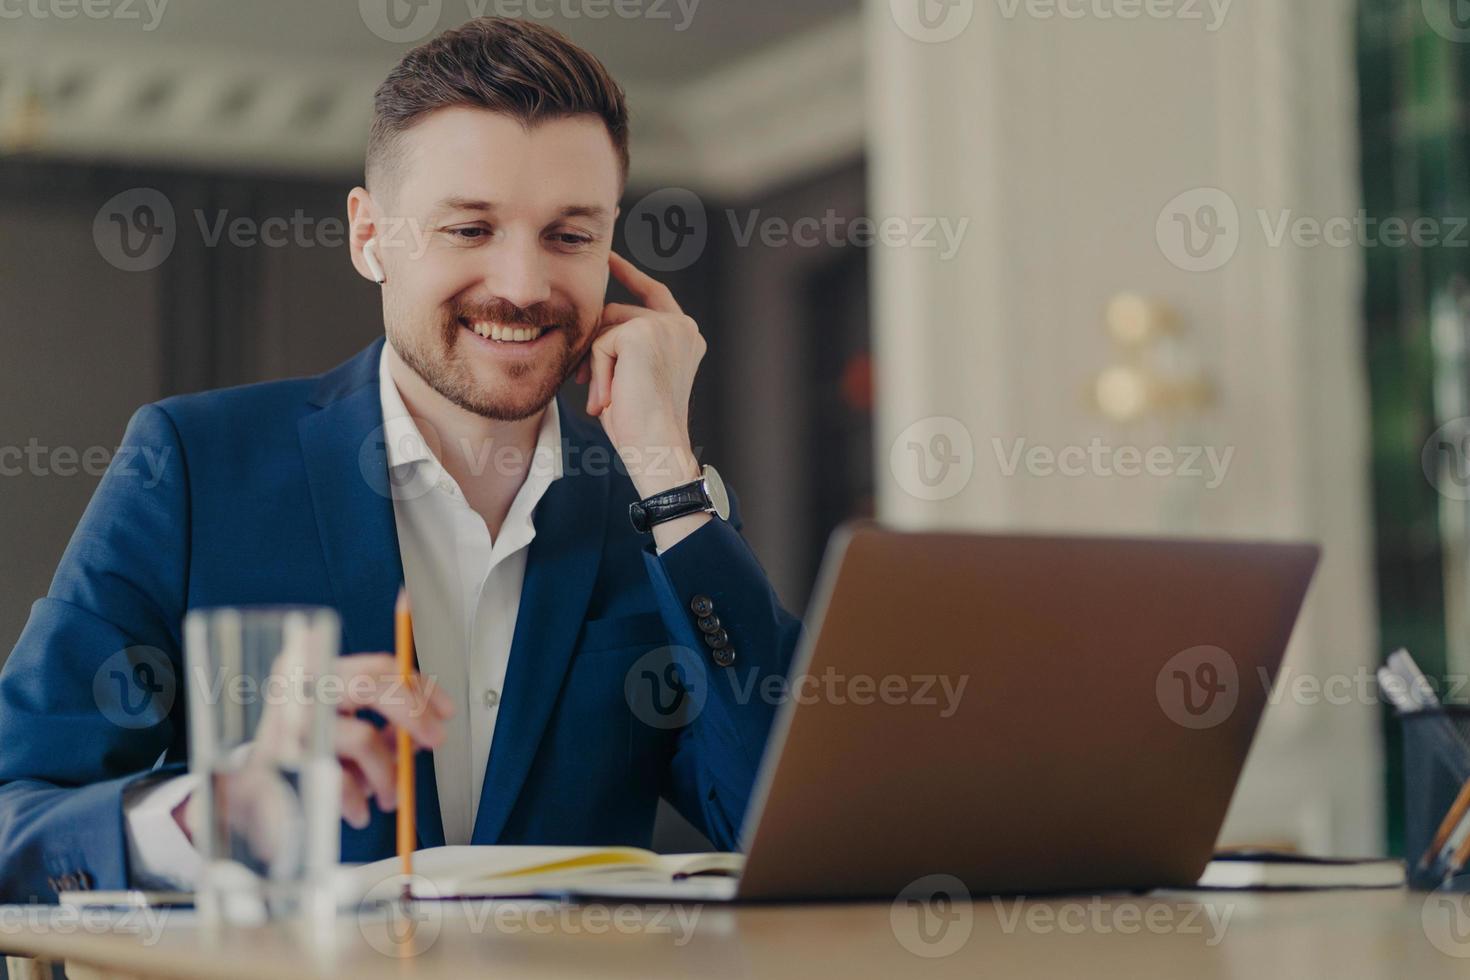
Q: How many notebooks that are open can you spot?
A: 1